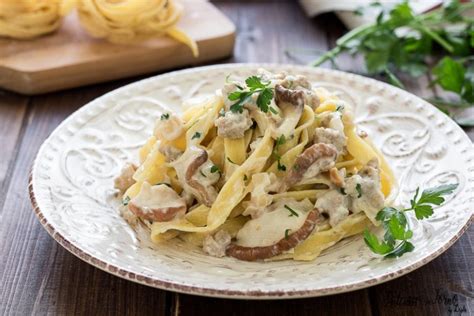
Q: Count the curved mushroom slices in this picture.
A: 5